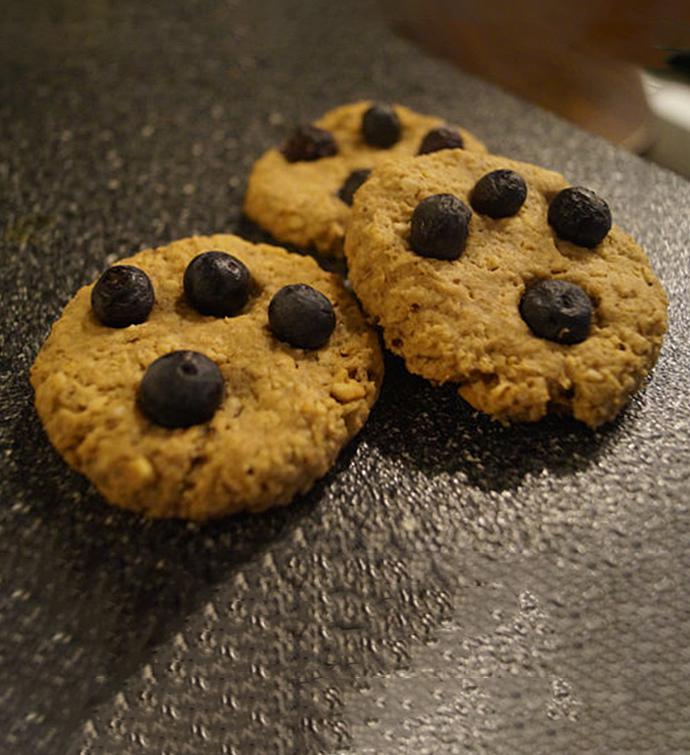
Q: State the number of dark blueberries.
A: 12